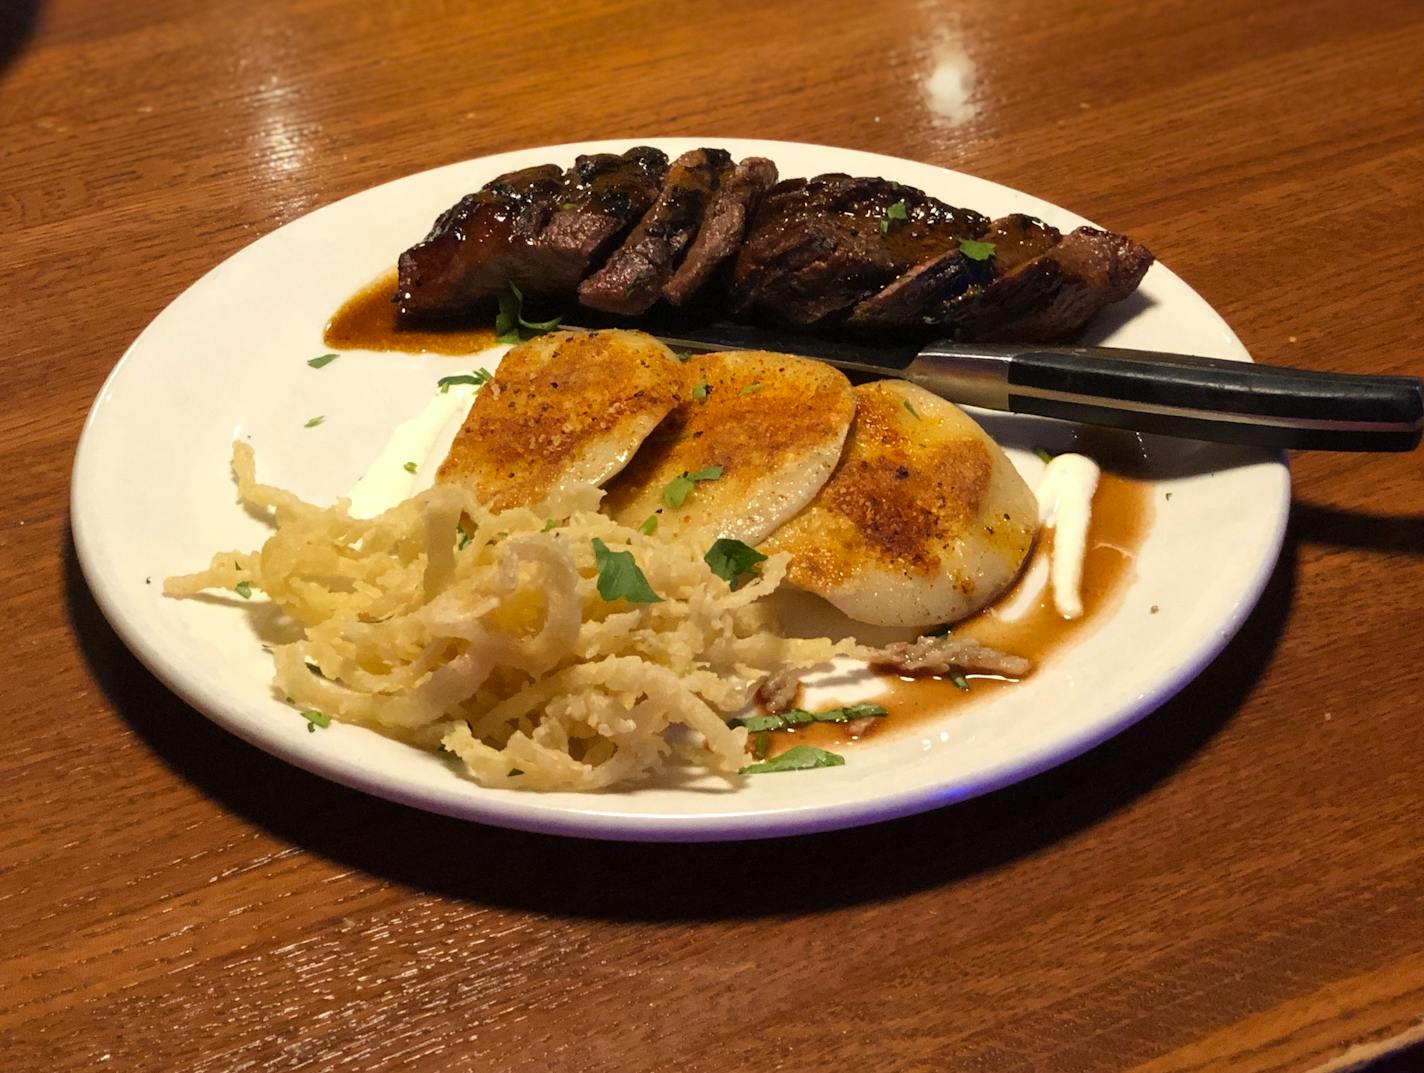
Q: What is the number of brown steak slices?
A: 6